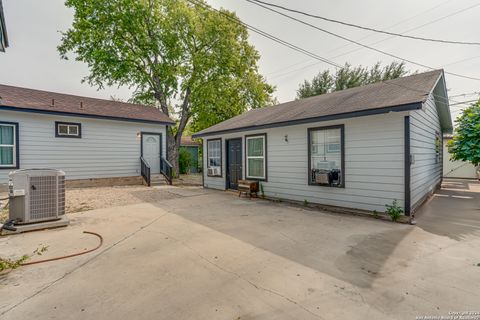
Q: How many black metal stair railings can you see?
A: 2